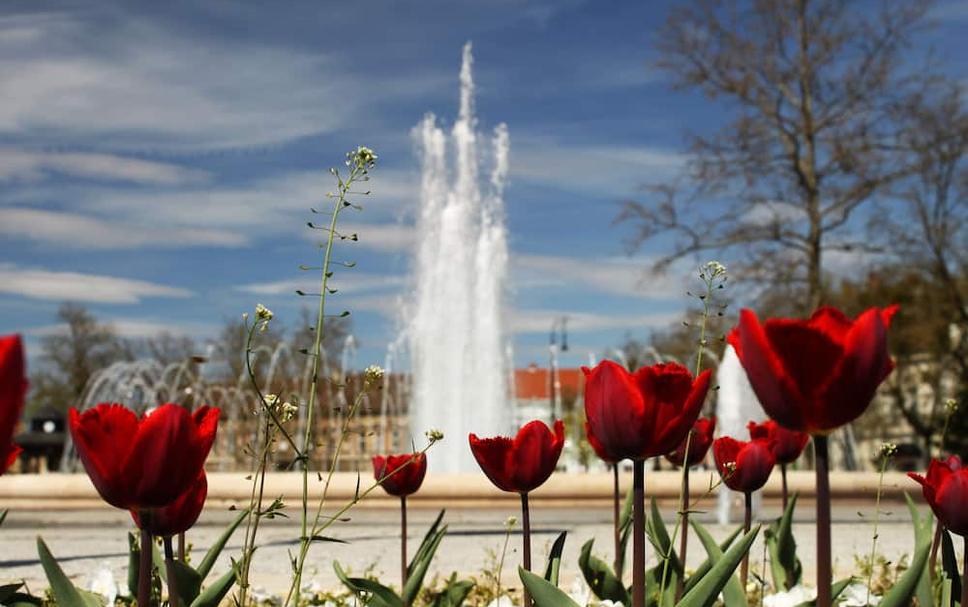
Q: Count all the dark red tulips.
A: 12